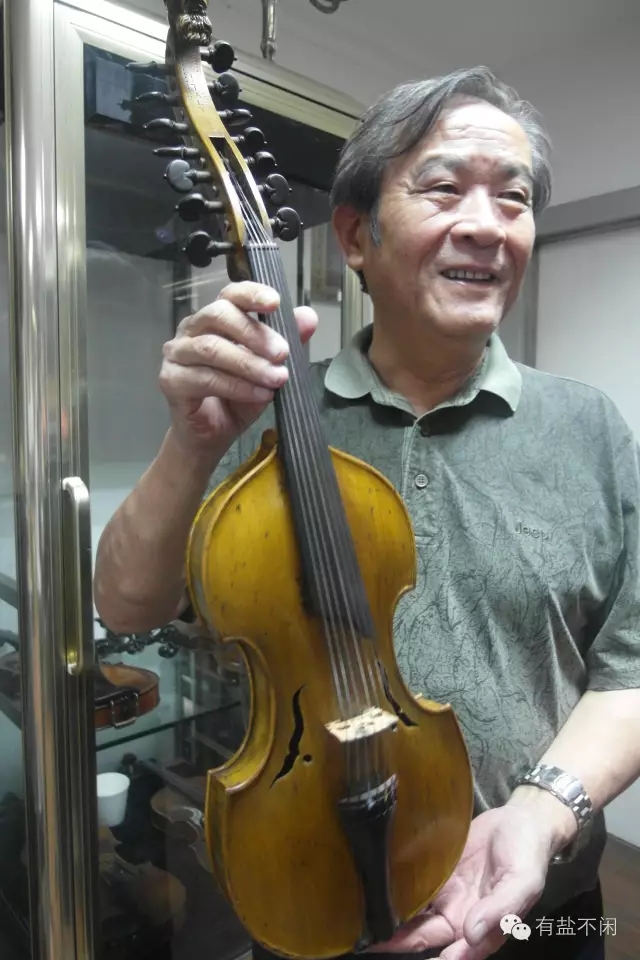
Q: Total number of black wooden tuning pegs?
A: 14